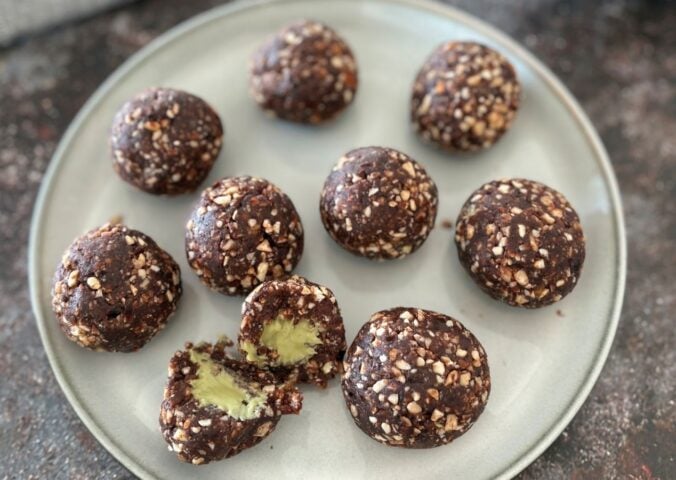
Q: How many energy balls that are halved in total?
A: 1